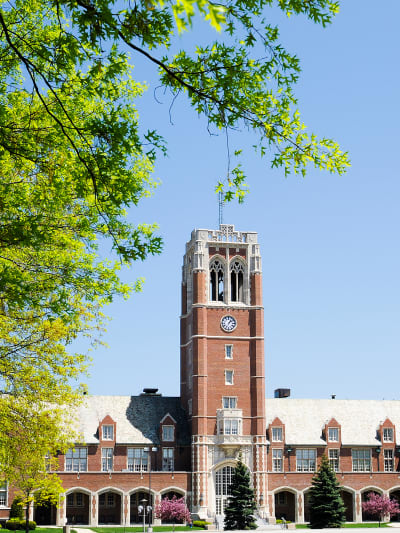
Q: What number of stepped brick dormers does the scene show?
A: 5